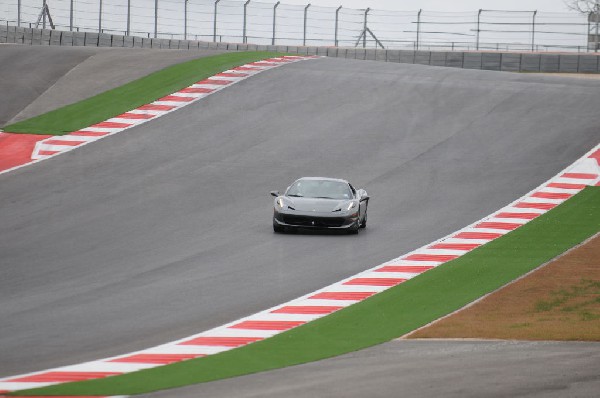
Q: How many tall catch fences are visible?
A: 1